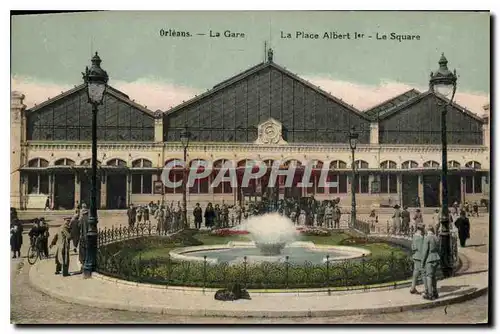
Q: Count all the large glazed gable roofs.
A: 3